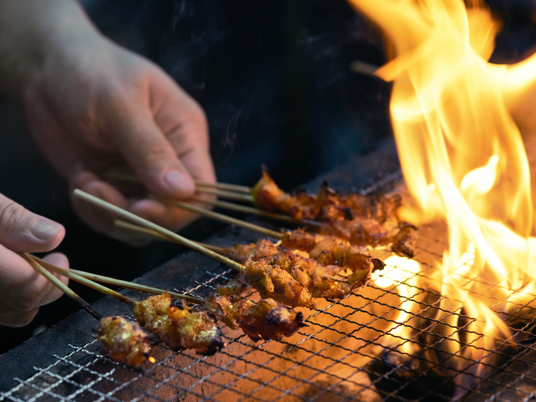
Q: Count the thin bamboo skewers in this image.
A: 9